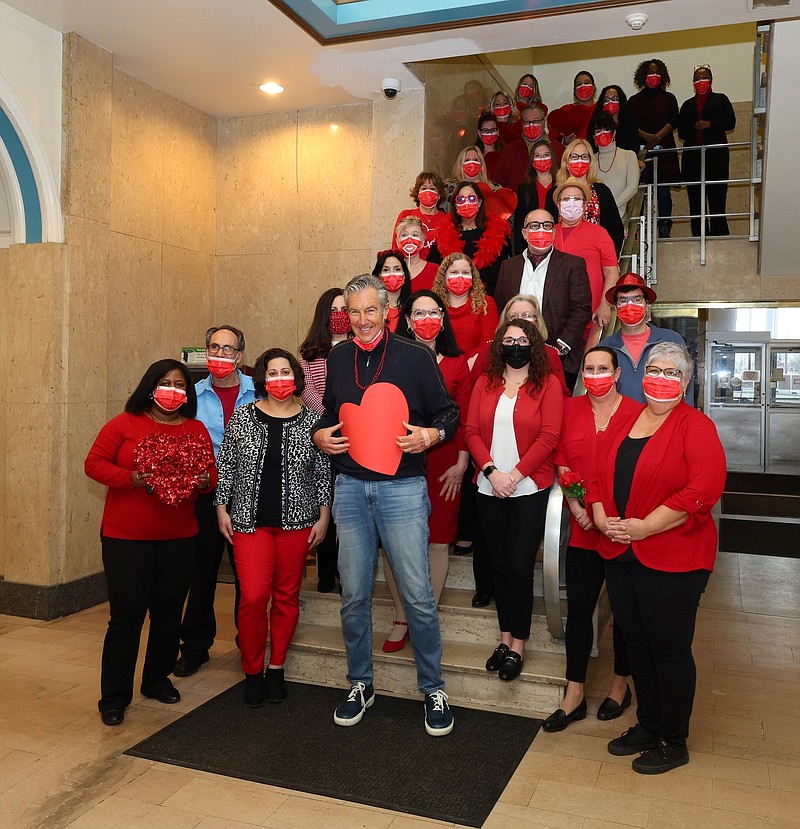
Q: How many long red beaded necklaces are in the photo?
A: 2